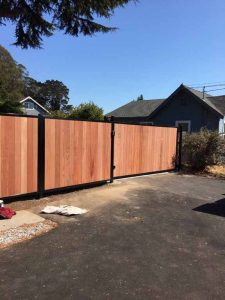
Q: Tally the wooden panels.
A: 3